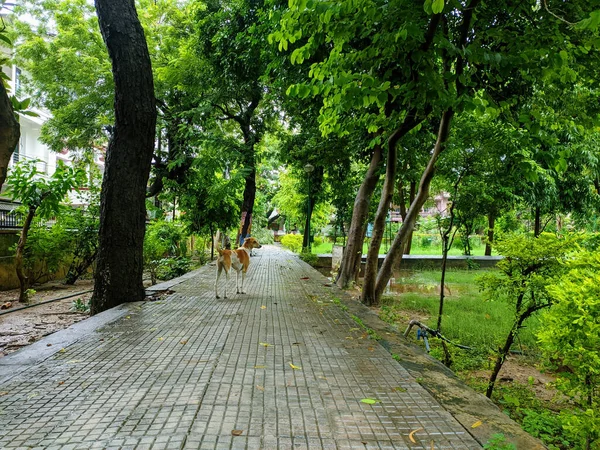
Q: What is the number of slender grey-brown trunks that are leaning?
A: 3